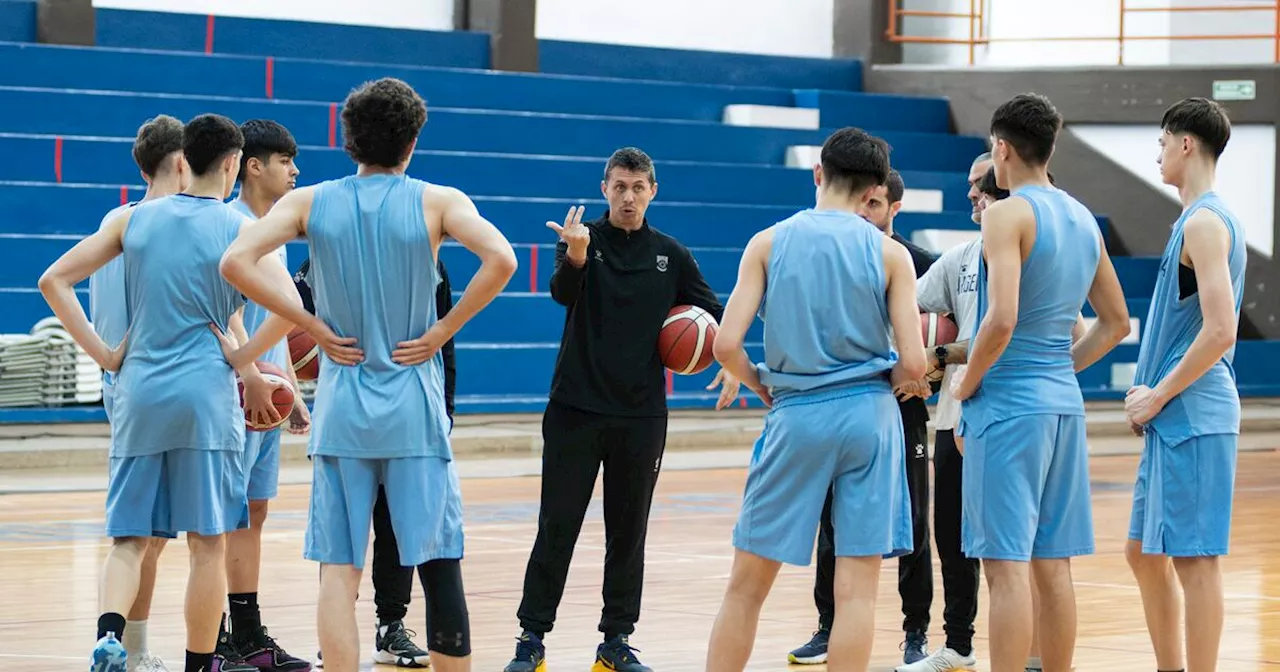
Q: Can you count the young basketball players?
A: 7